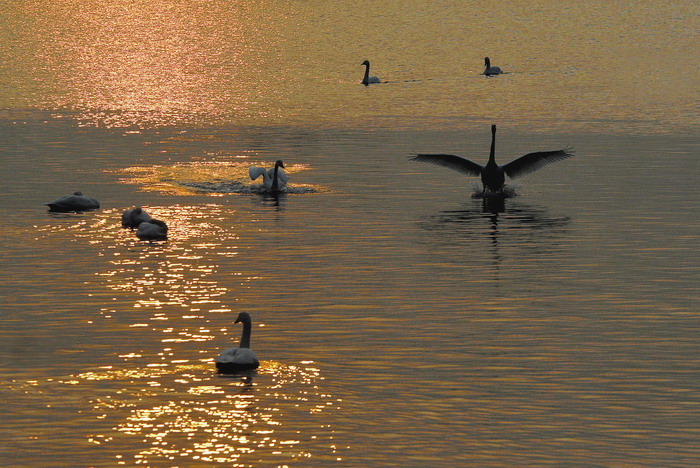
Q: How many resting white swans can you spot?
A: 3